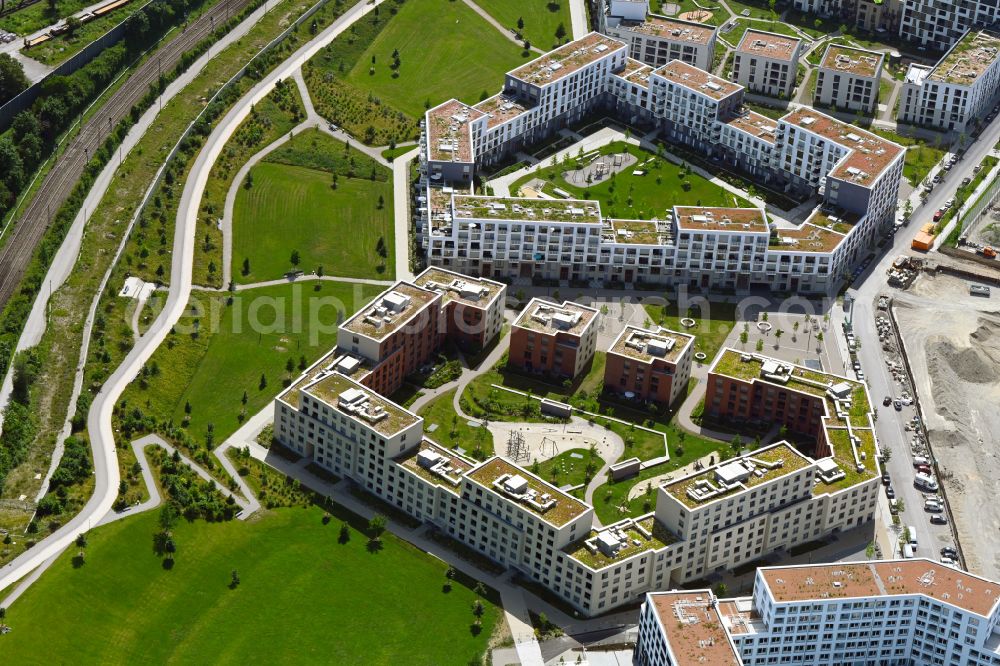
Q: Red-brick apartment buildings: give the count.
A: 4